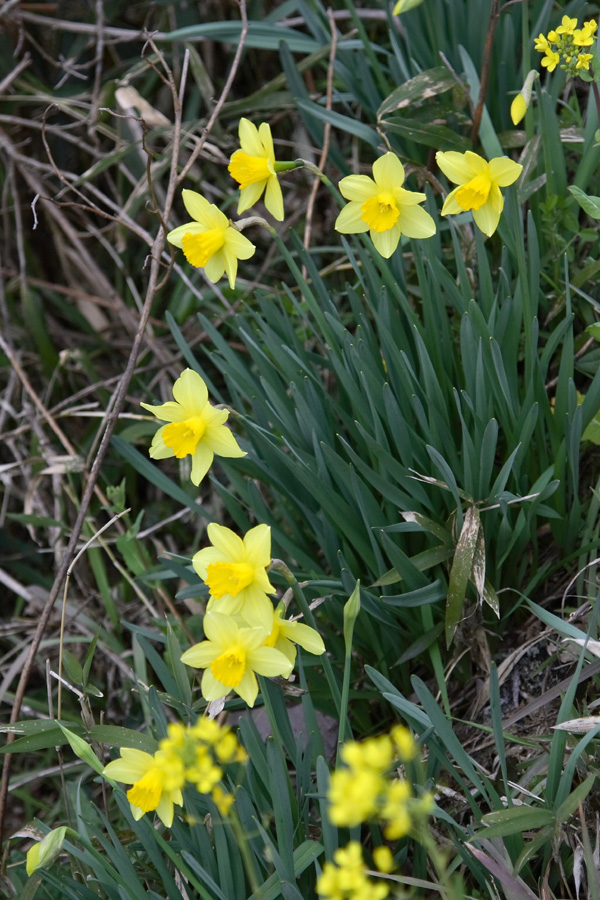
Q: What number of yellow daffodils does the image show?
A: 9